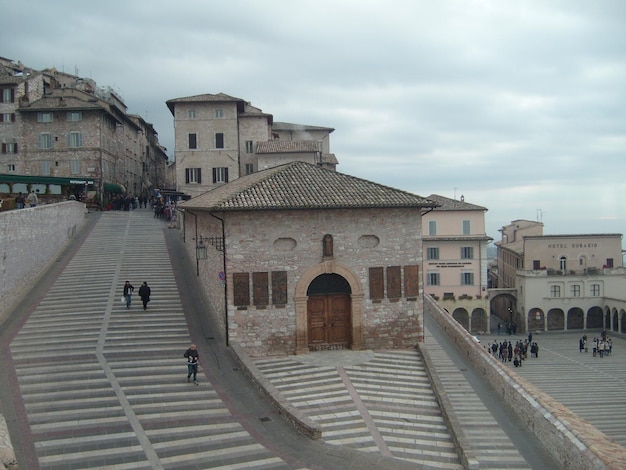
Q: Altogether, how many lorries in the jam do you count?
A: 0